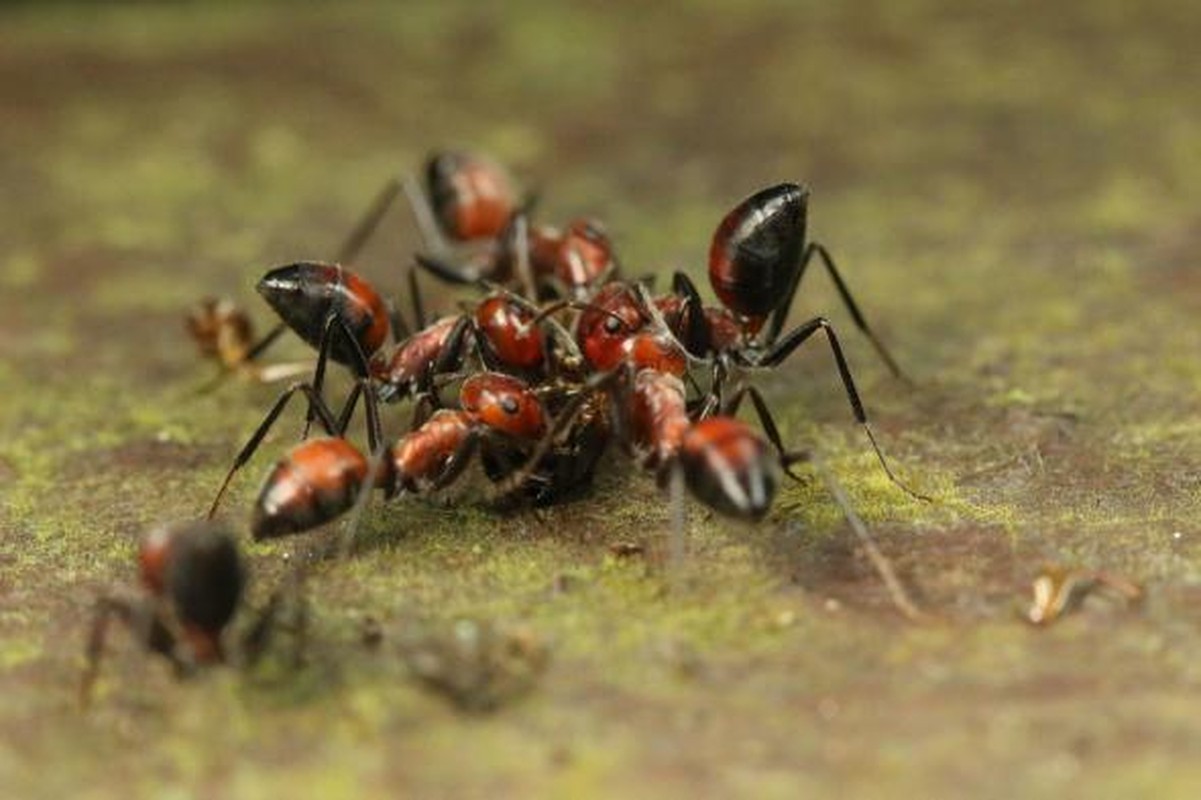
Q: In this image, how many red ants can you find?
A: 6